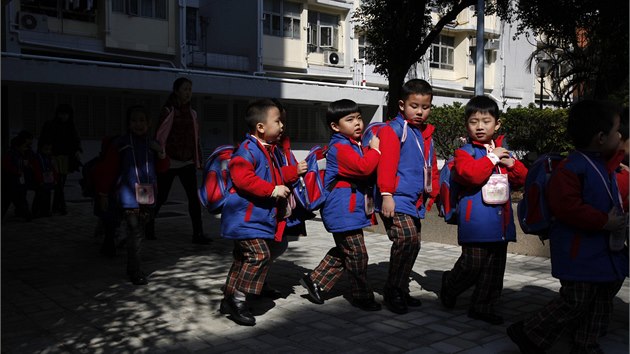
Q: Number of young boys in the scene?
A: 5